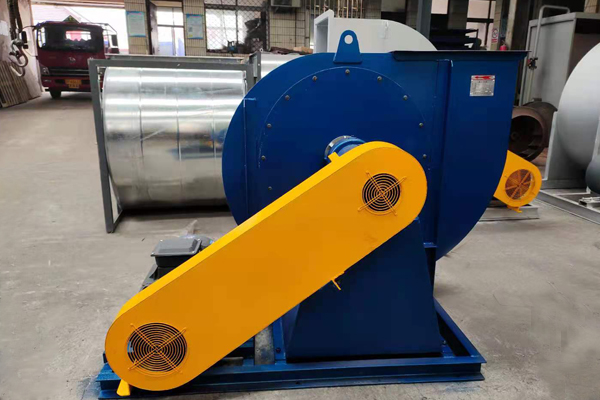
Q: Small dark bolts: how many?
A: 10